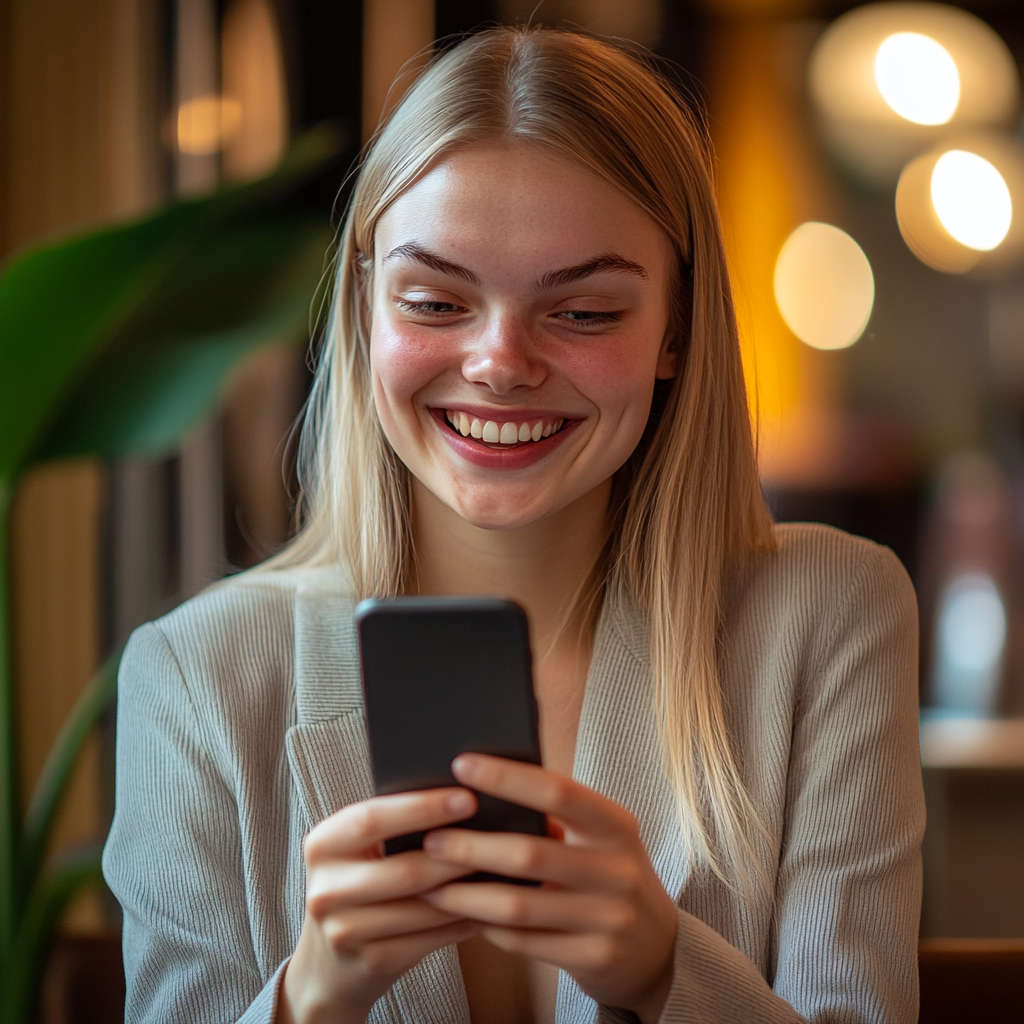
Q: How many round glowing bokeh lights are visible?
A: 3